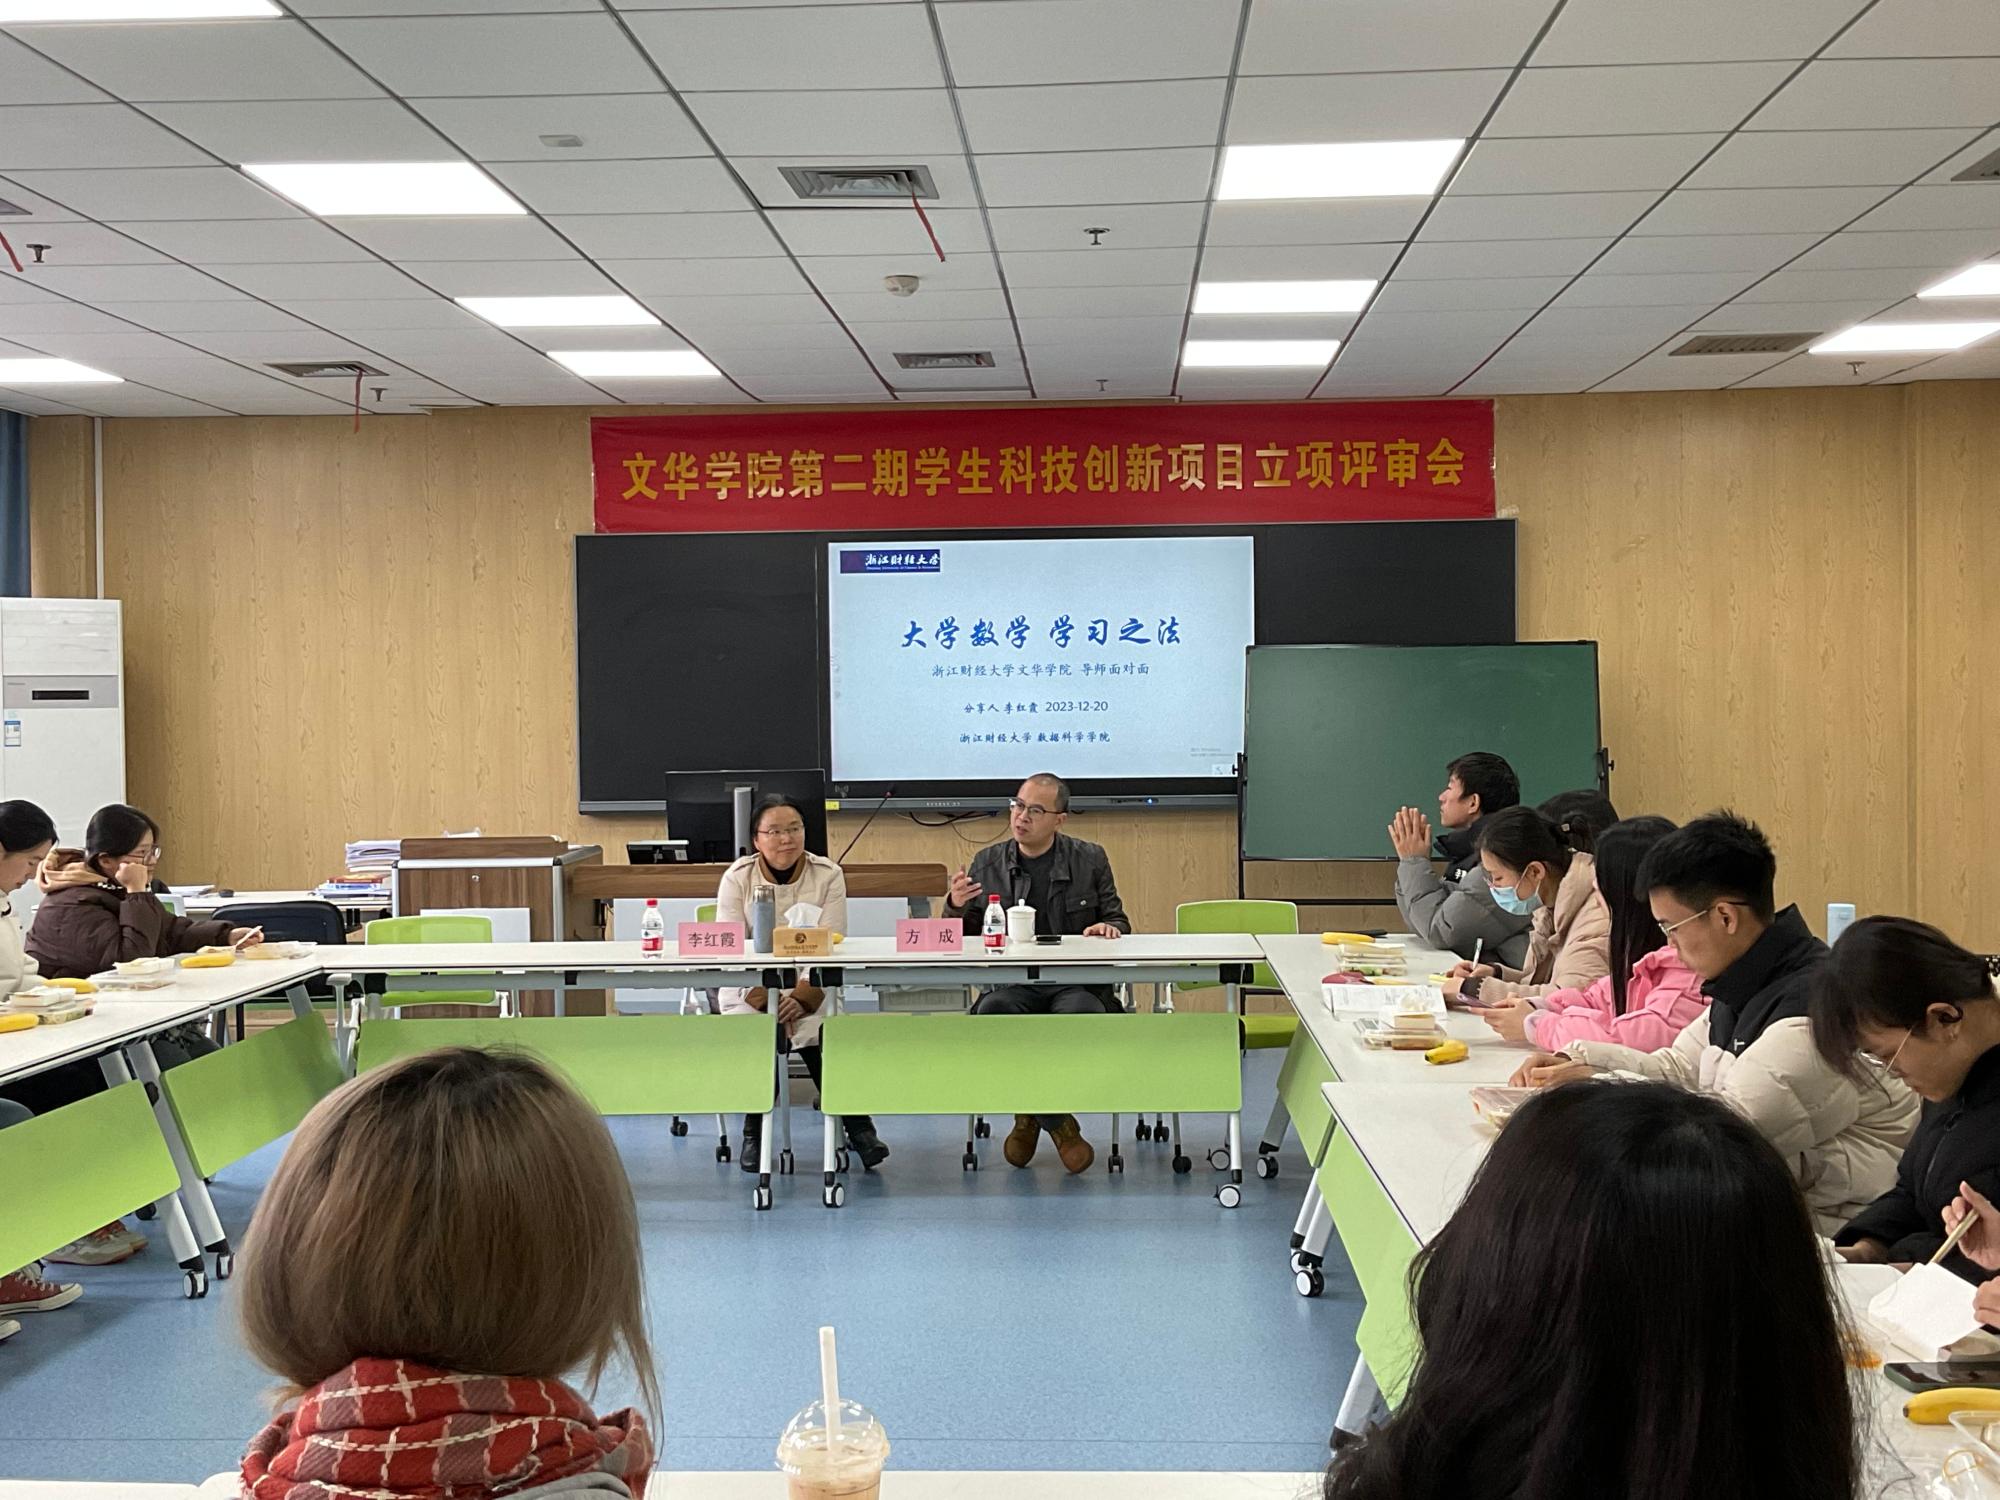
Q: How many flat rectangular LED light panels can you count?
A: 10